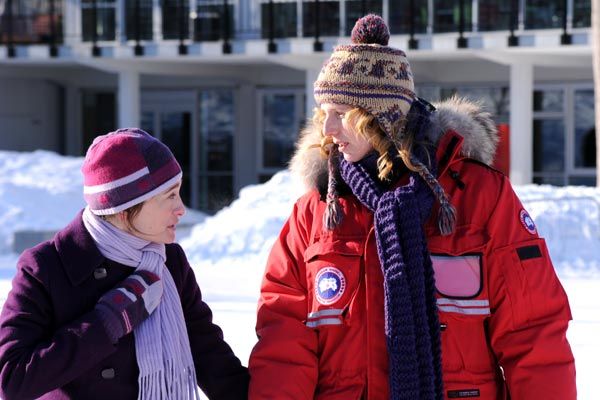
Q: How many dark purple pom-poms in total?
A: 1